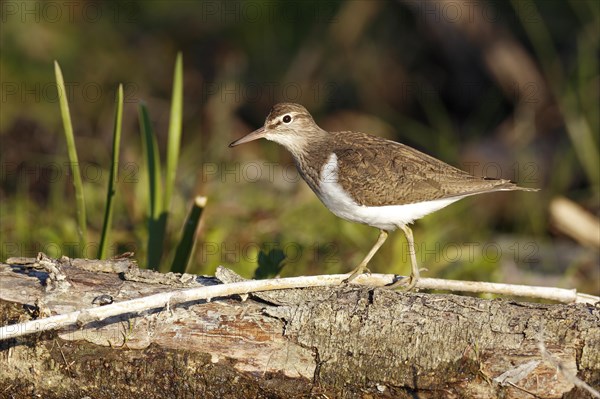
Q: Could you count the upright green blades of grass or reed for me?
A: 5